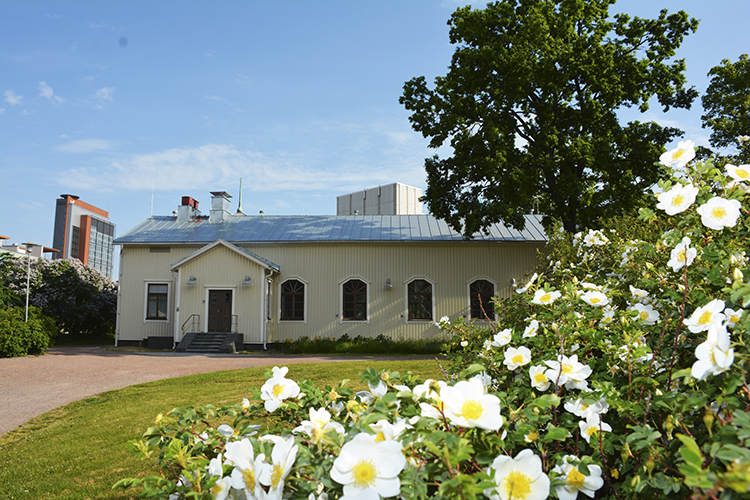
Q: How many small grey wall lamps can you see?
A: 4